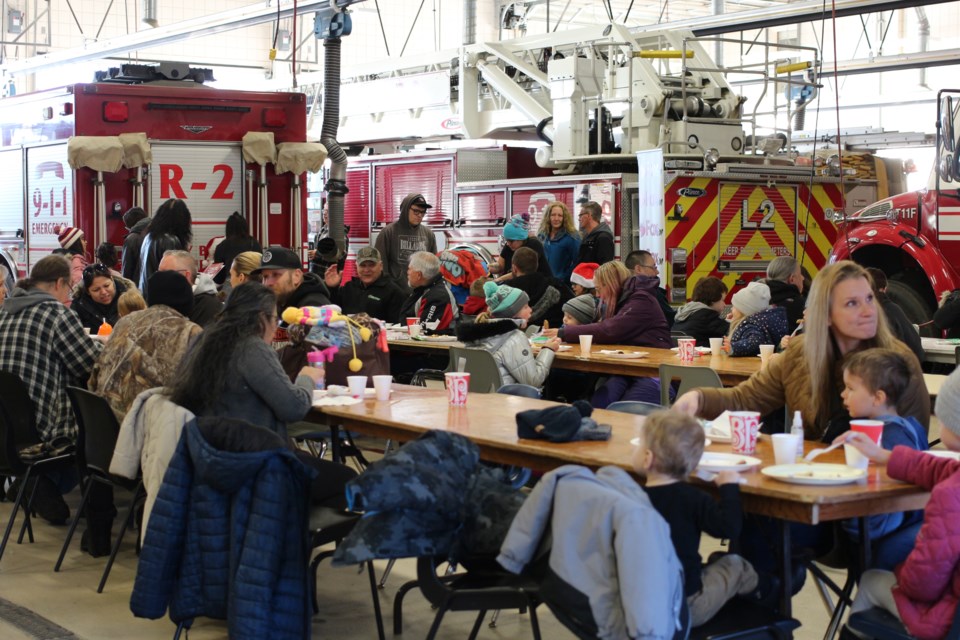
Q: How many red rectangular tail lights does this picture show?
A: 2